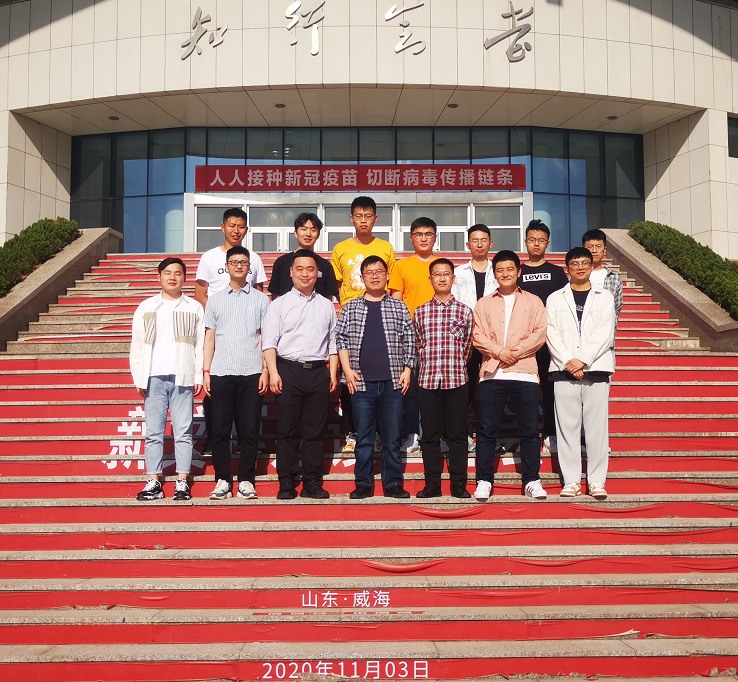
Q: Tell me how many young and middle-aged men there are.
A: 14